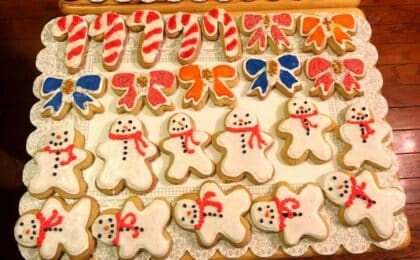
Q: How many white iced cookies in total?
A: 11